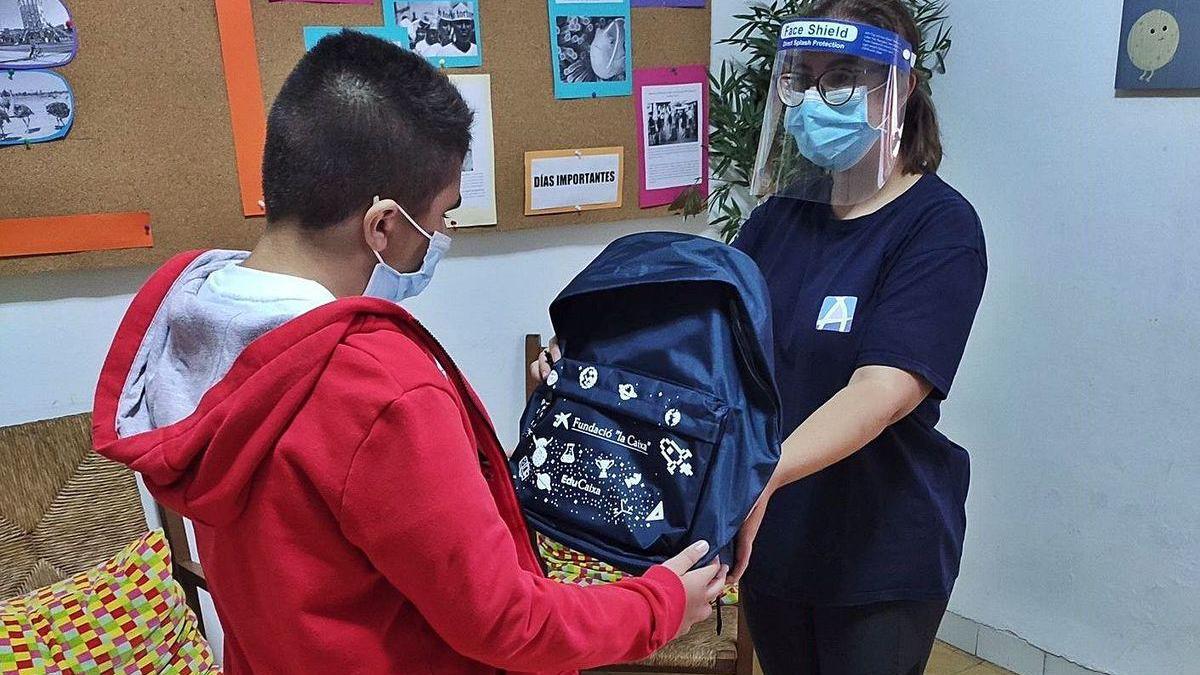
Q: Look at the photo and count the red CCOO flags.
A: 0